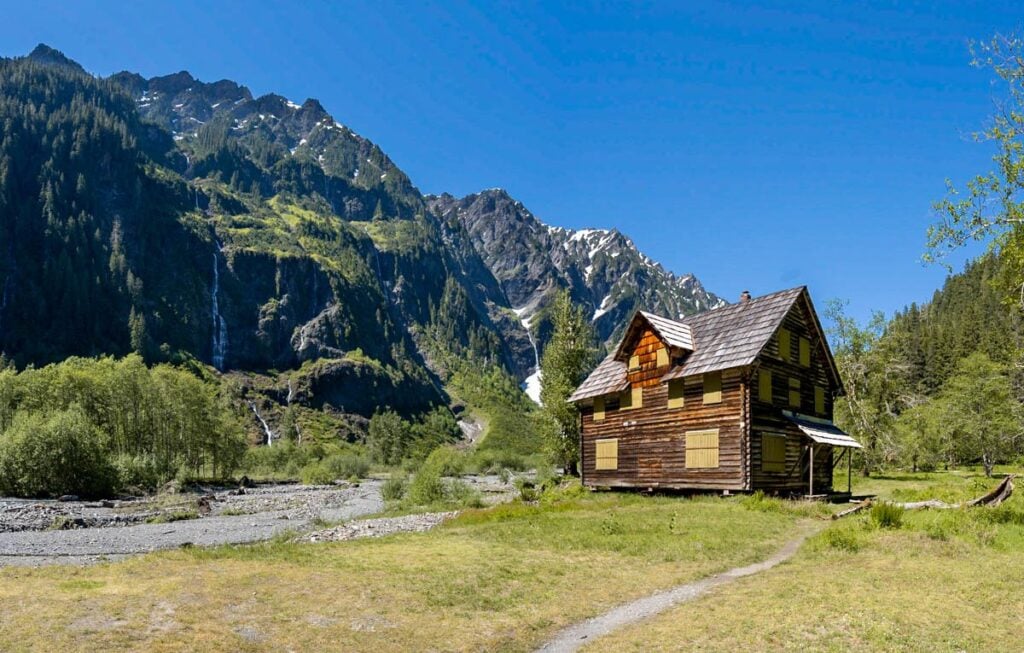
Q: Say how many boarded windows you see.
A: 14